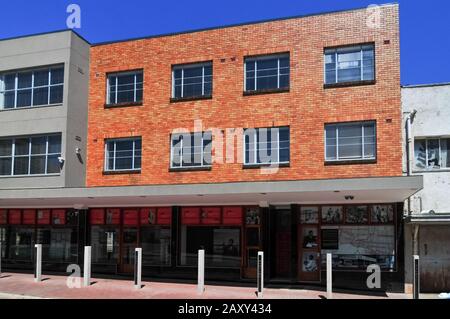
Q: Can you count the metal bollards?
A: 7